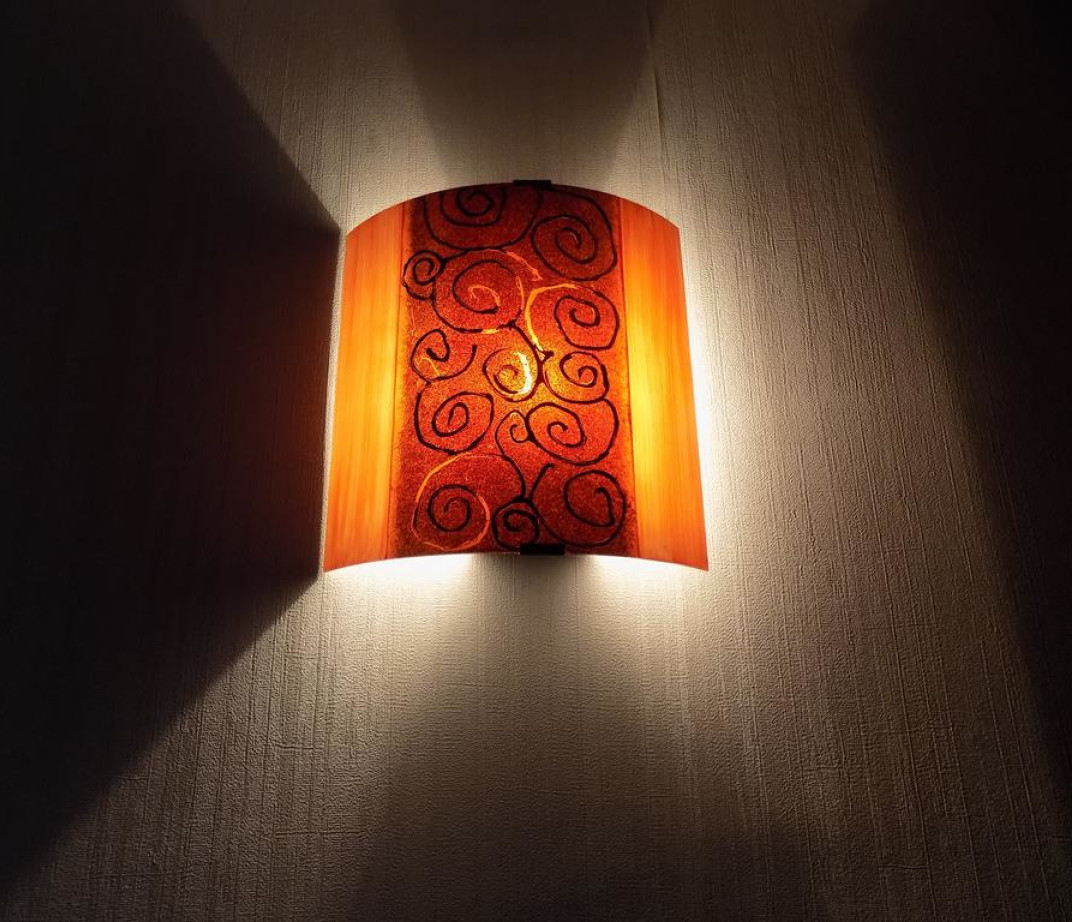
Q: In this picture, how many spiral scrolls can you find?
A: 14